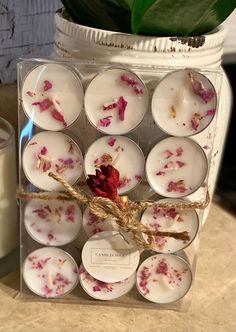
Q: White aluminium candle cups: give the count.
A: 12